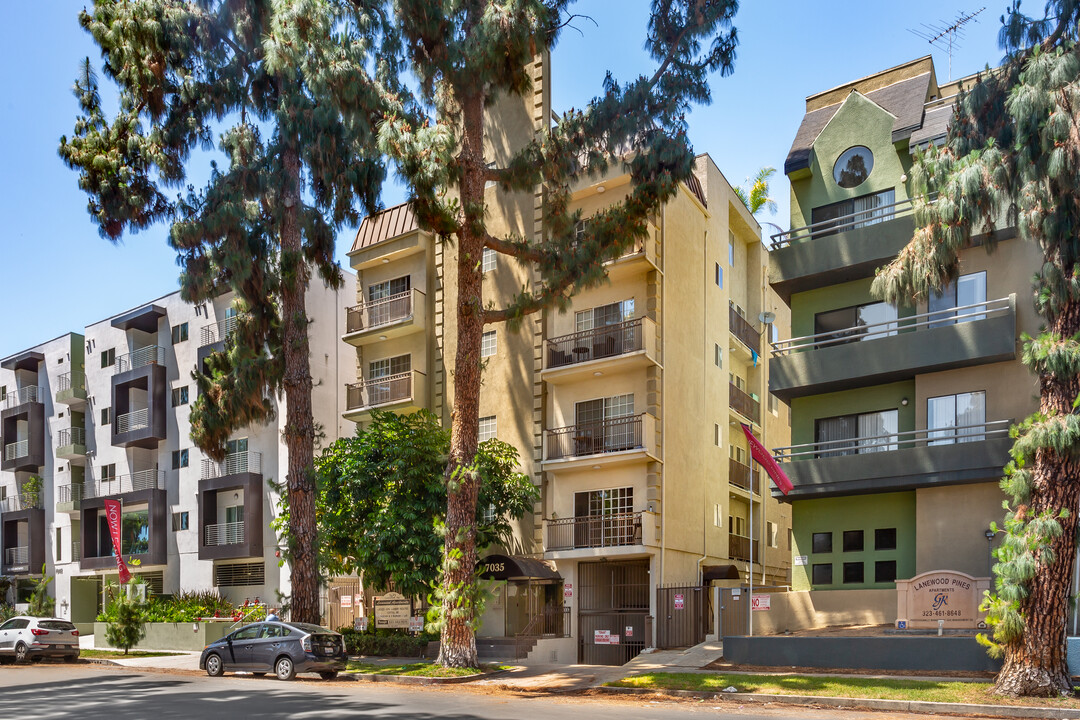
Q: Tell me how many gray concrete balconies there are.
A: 3